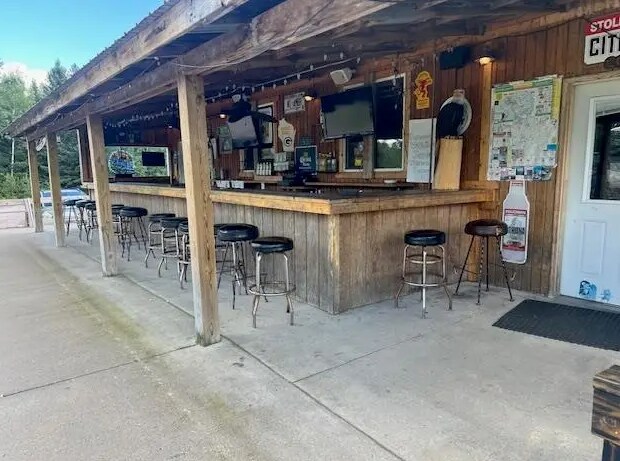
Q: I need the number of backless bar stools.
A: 13